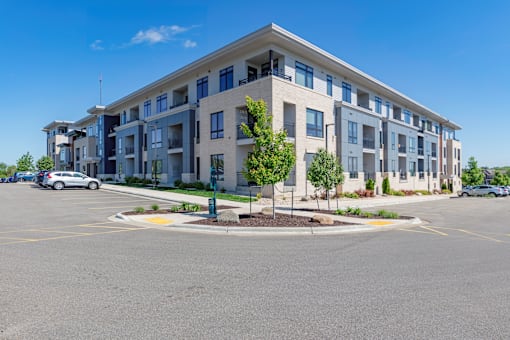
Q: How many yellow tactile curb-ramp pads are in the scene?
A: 2